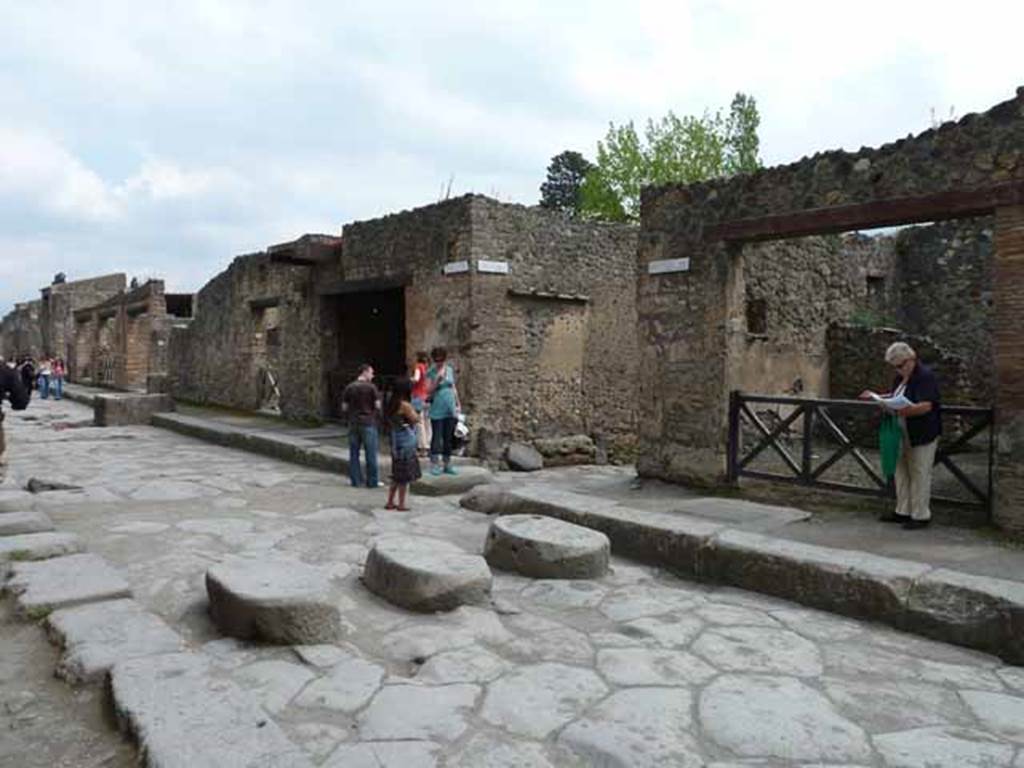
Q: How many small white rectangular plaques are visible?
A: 3